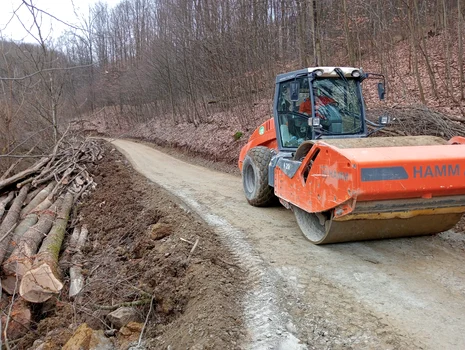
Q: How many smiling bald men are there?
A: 0